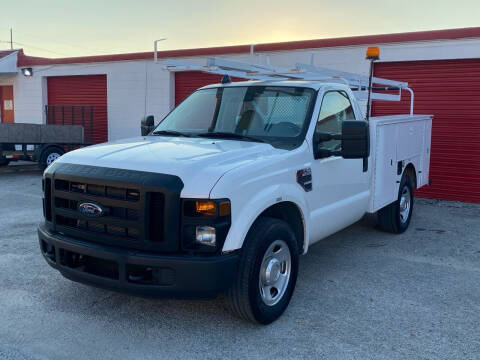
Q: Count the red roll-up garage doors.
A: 3